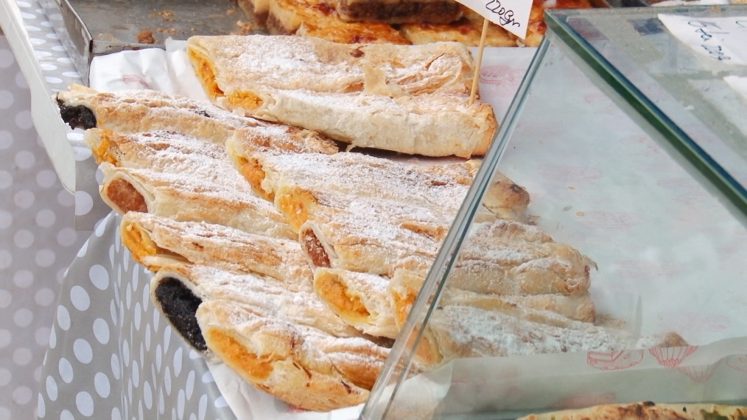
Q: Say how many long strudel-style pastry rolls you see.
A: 14